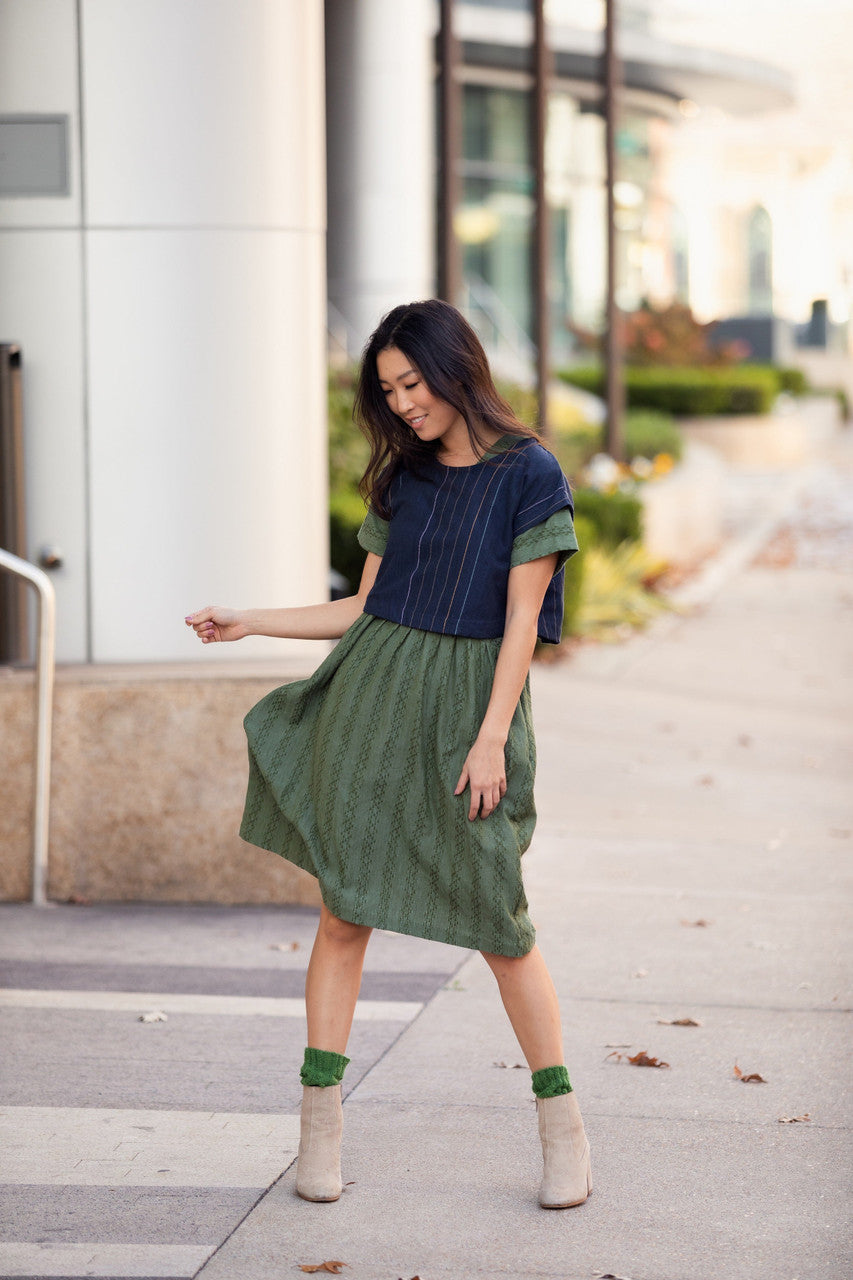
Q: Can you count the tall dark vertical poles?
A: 3